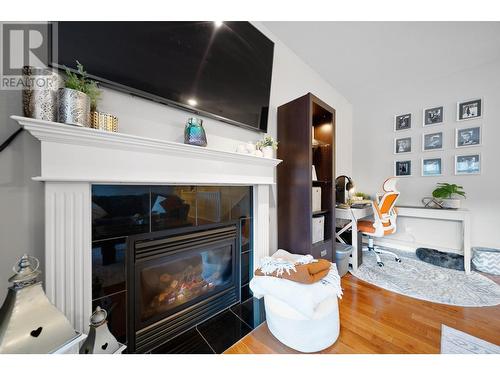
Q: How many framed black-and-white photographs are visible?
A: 9